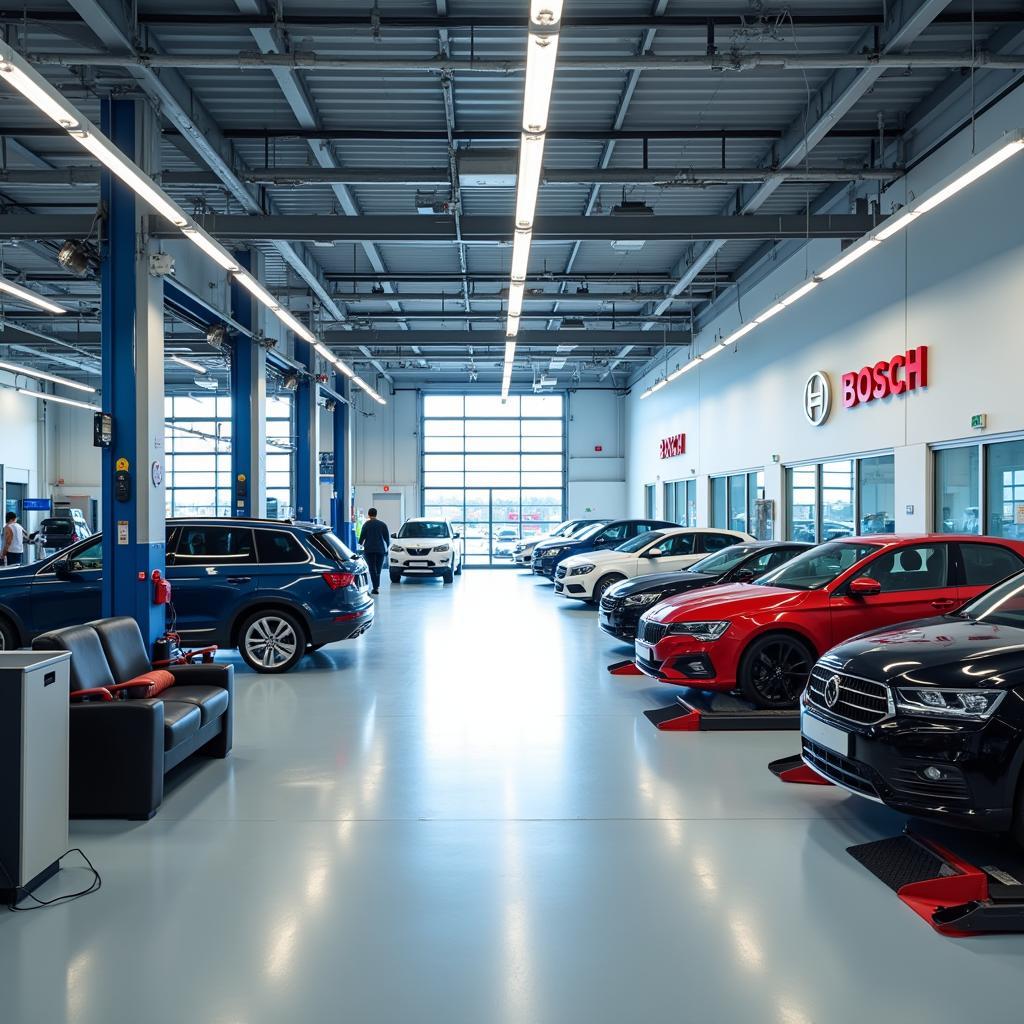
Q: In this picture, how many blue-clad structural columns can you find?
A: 4